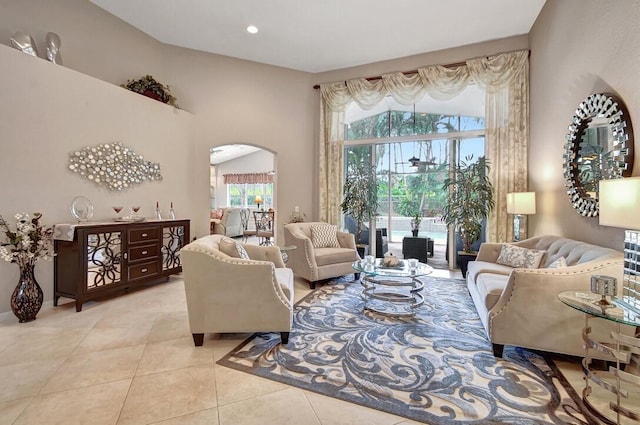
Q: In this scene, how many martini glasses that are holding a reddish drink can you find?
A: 2